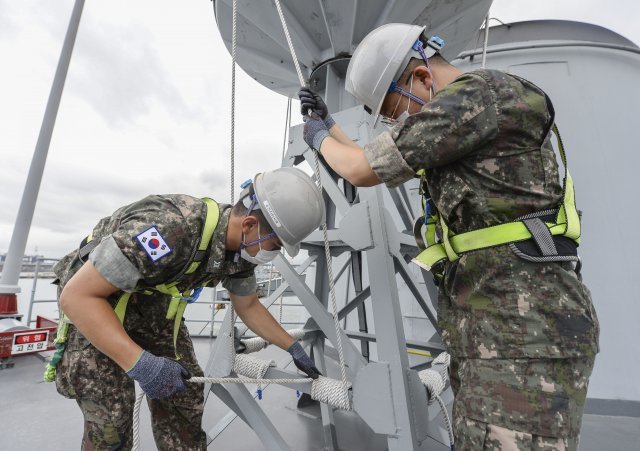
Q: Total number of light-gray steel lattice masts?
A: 1